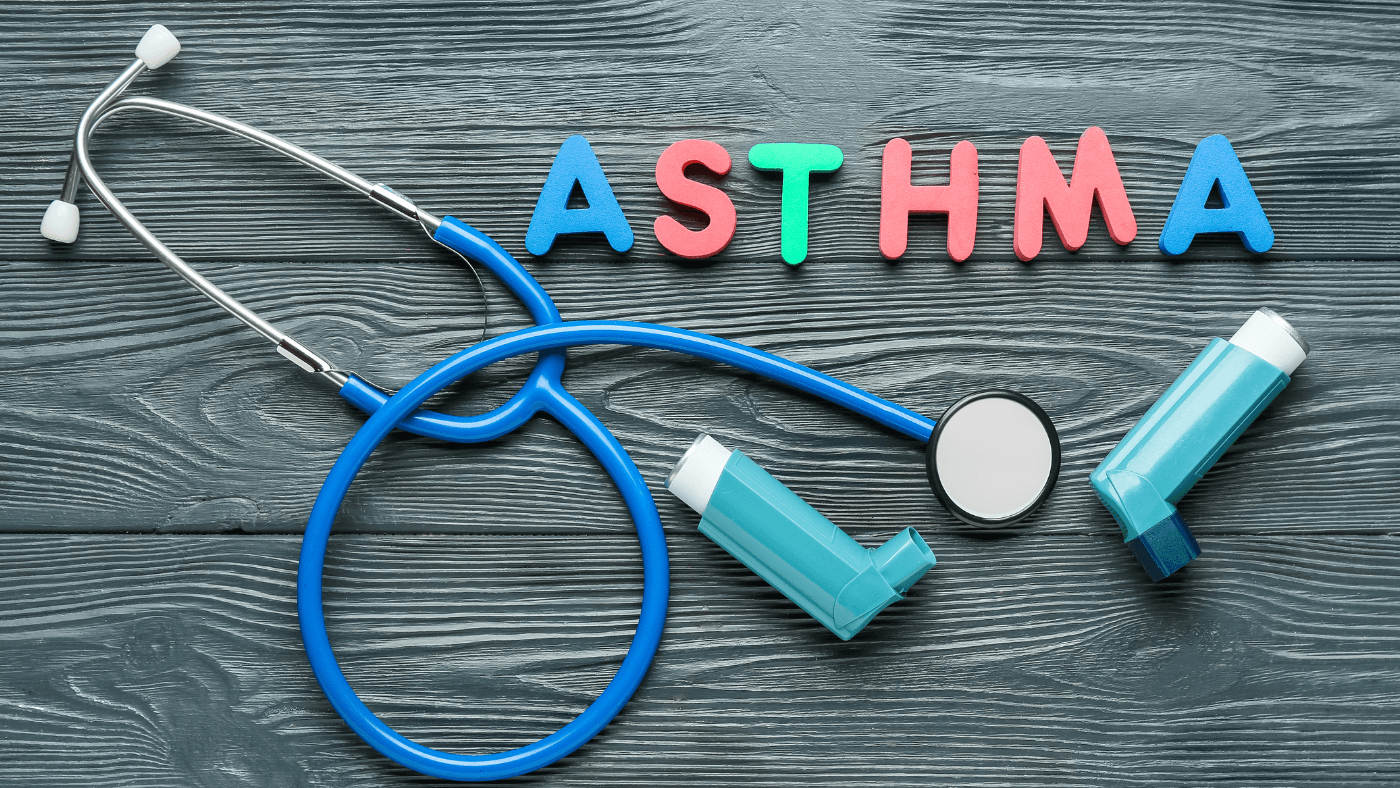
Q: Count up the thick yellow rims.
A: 0